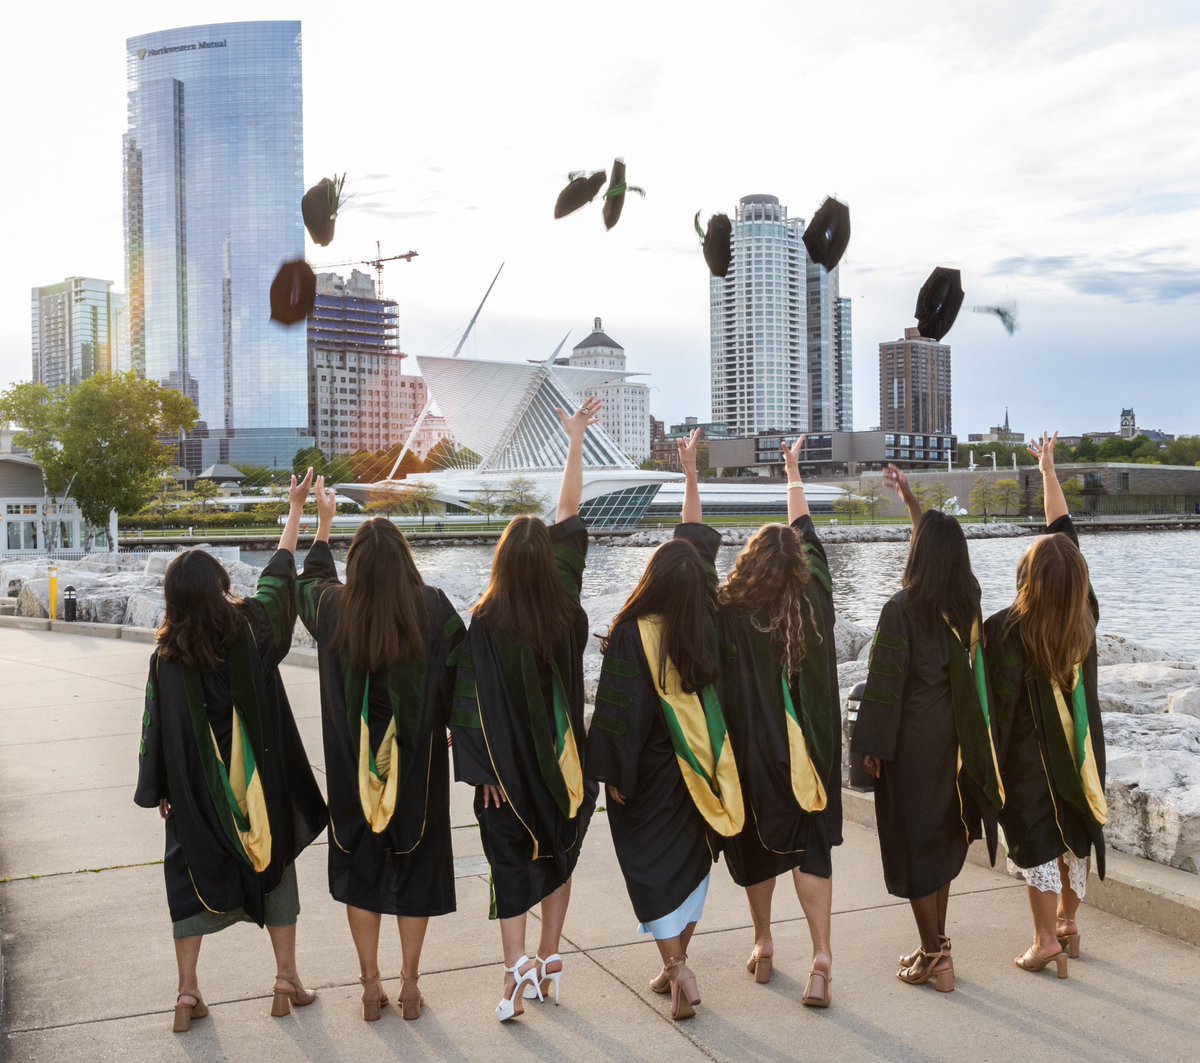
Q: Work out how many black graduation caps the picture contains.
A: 7